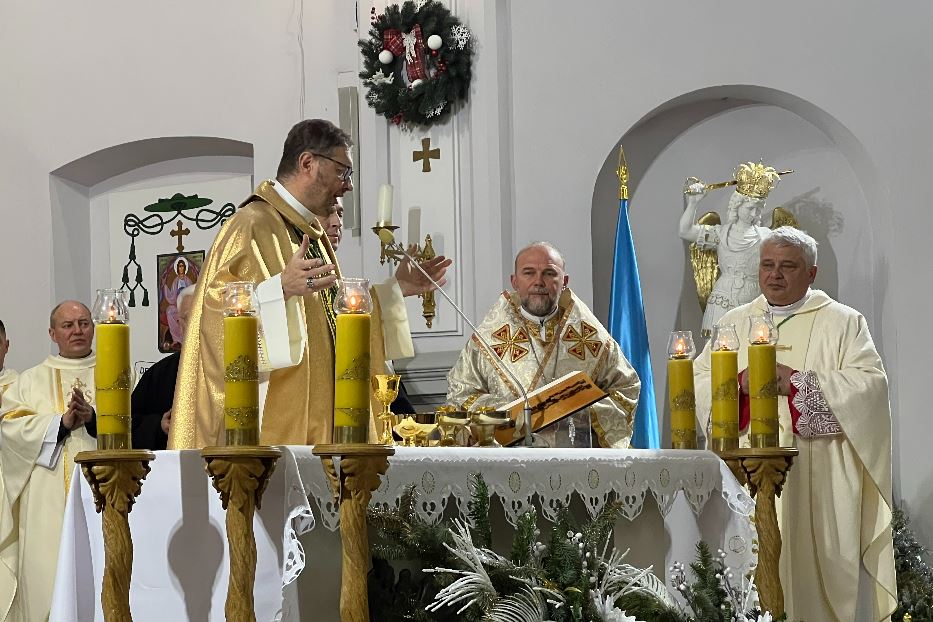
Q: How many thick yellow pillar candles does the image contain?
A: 6